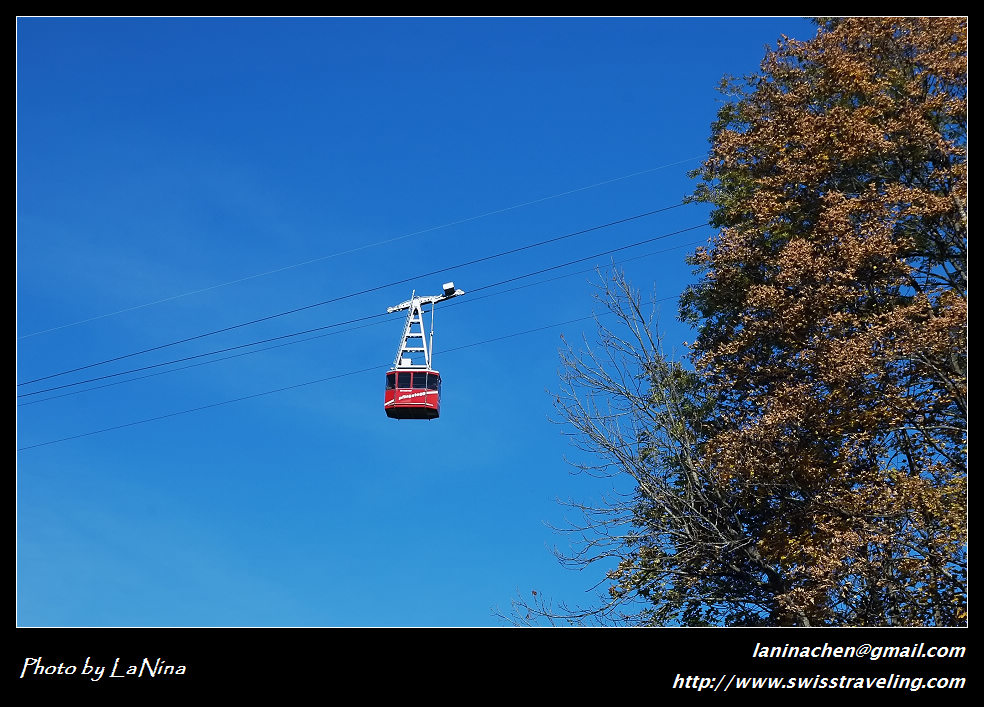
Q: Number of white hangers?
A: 1